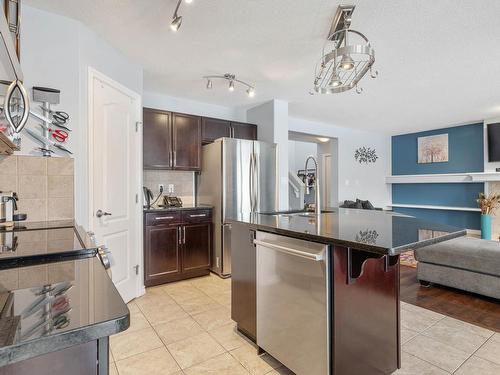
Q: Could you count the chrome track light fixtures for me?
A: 2